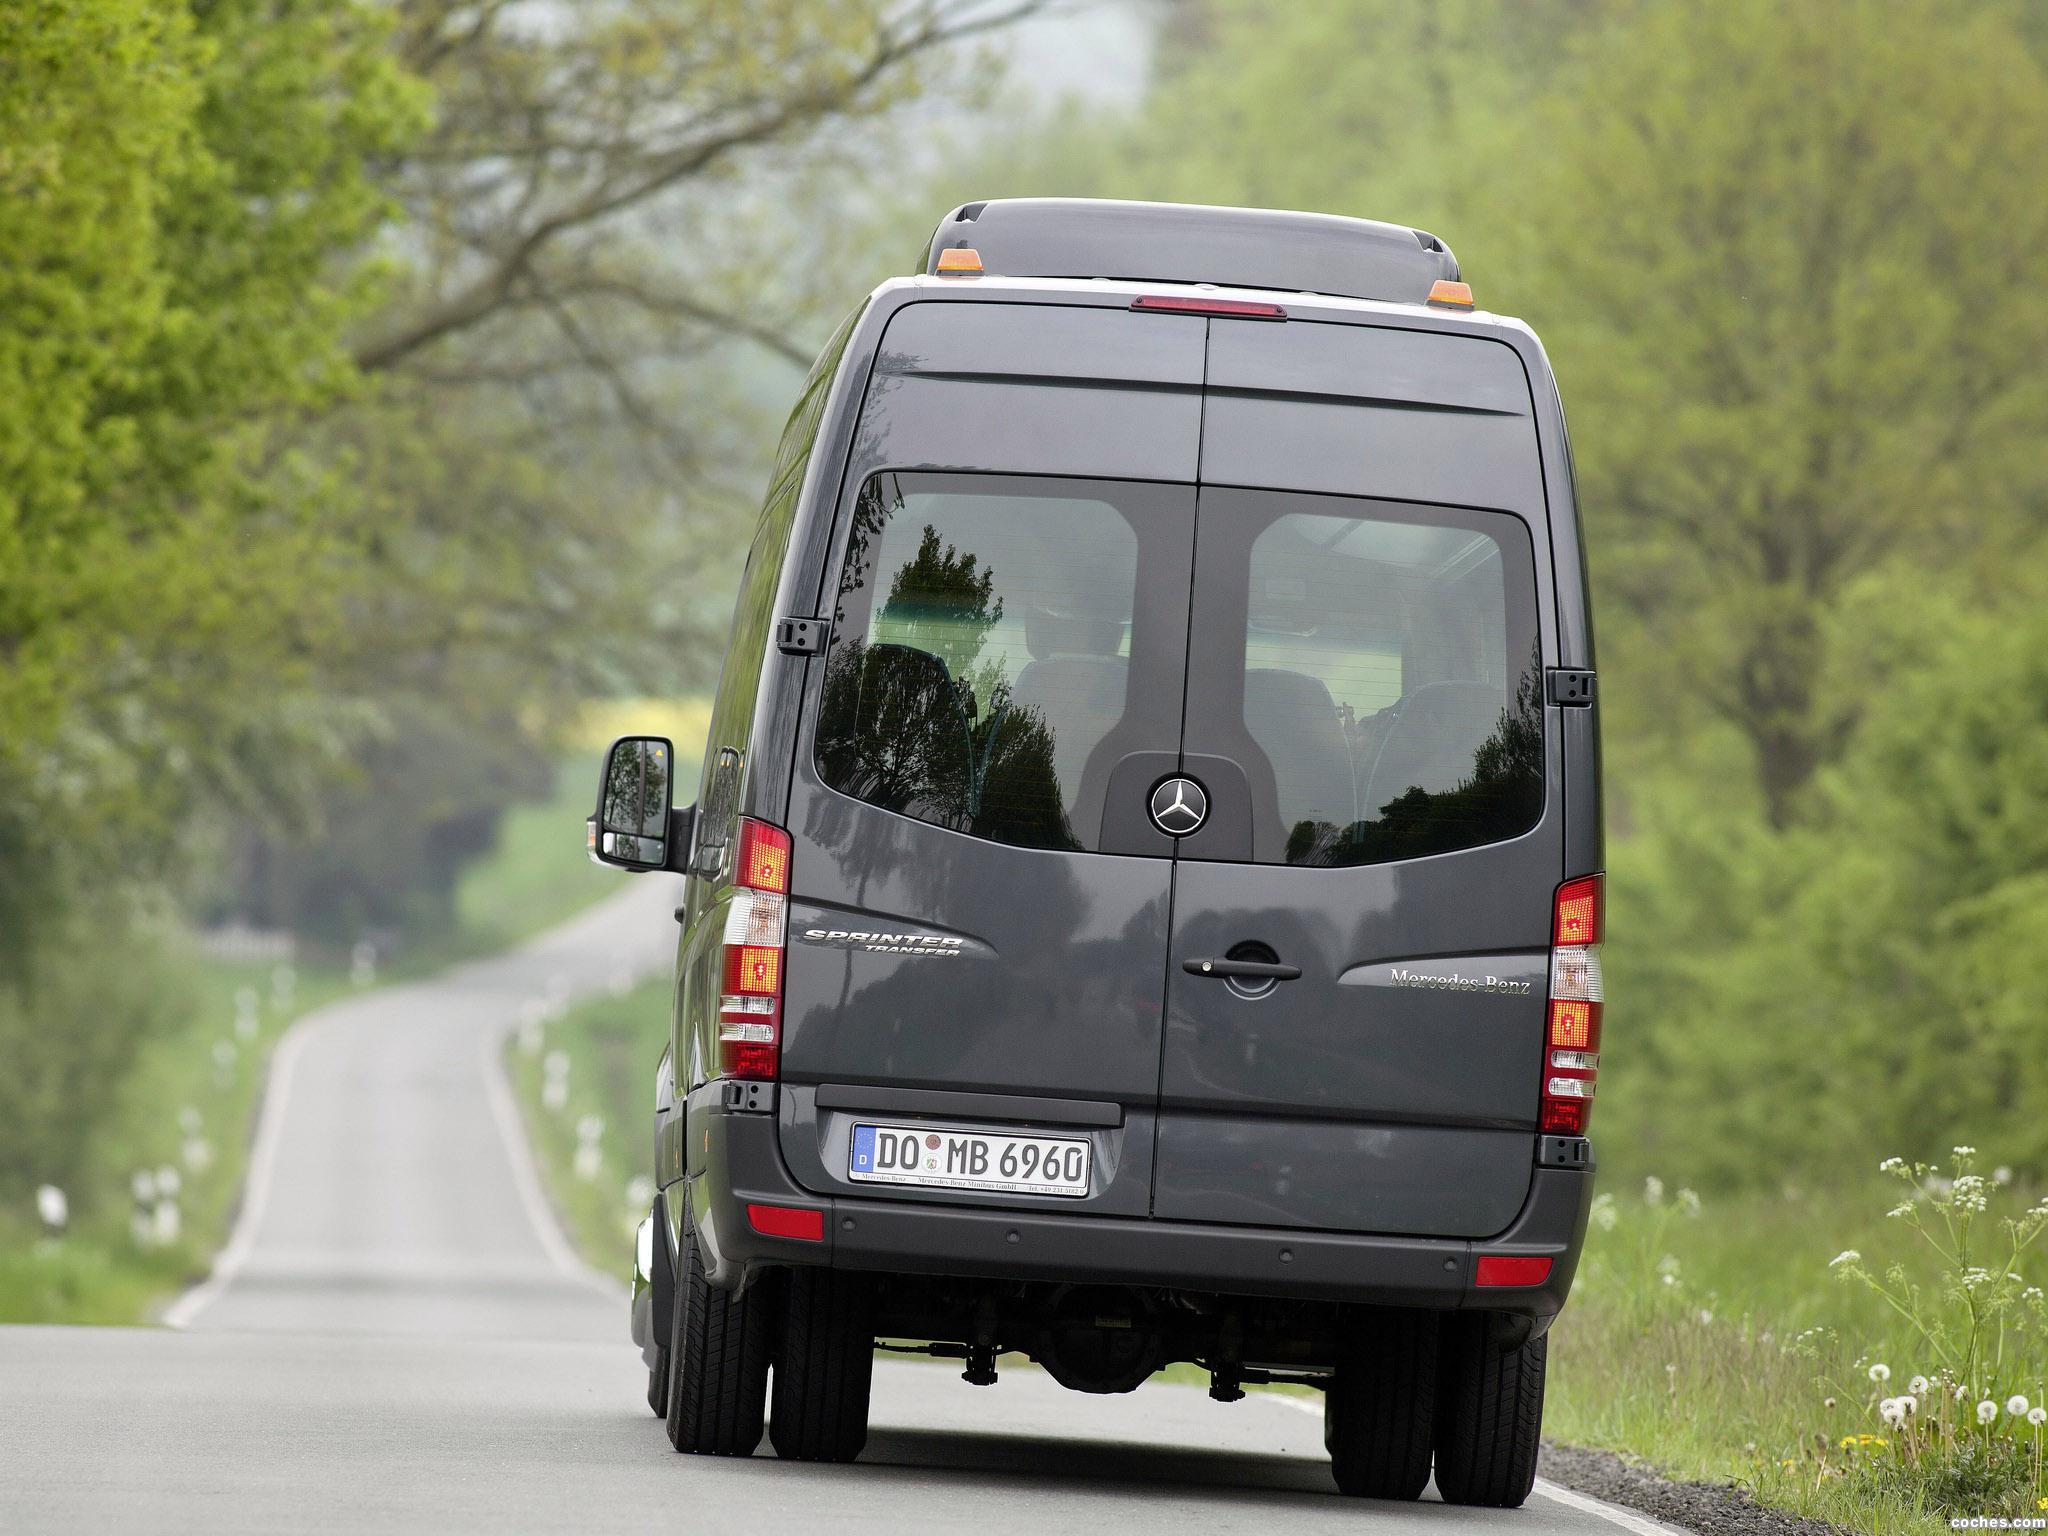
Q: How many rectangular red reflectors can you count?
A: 2